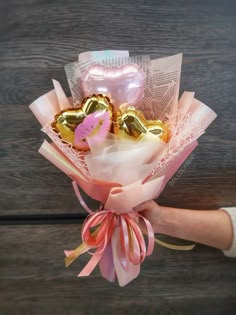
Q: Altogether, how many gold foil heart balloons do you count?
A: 2